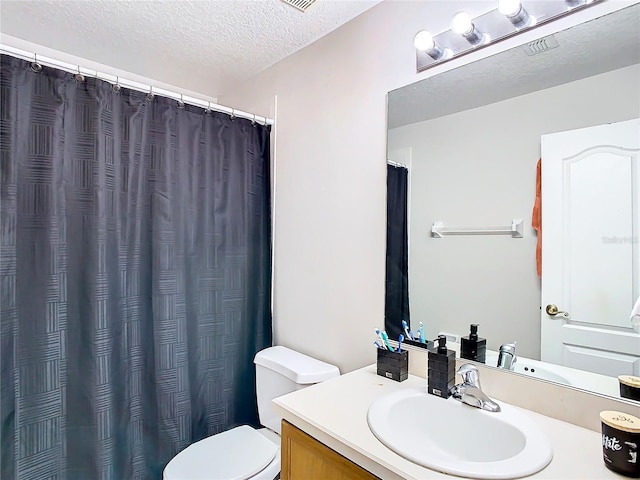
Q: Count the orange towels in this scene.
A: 1